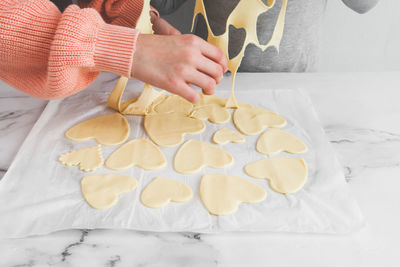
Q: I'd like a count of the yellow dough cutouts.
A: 14